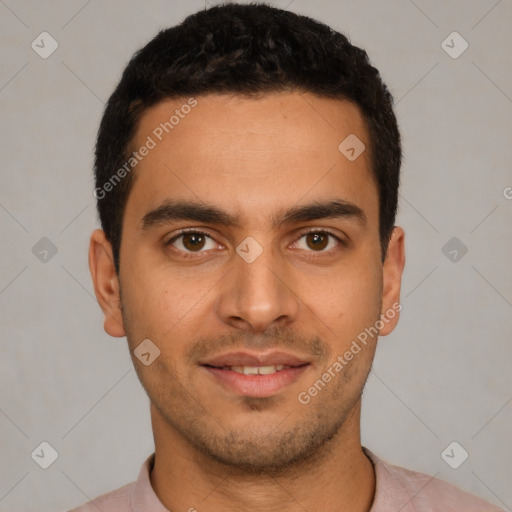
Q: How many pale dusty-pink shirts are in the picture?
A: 1